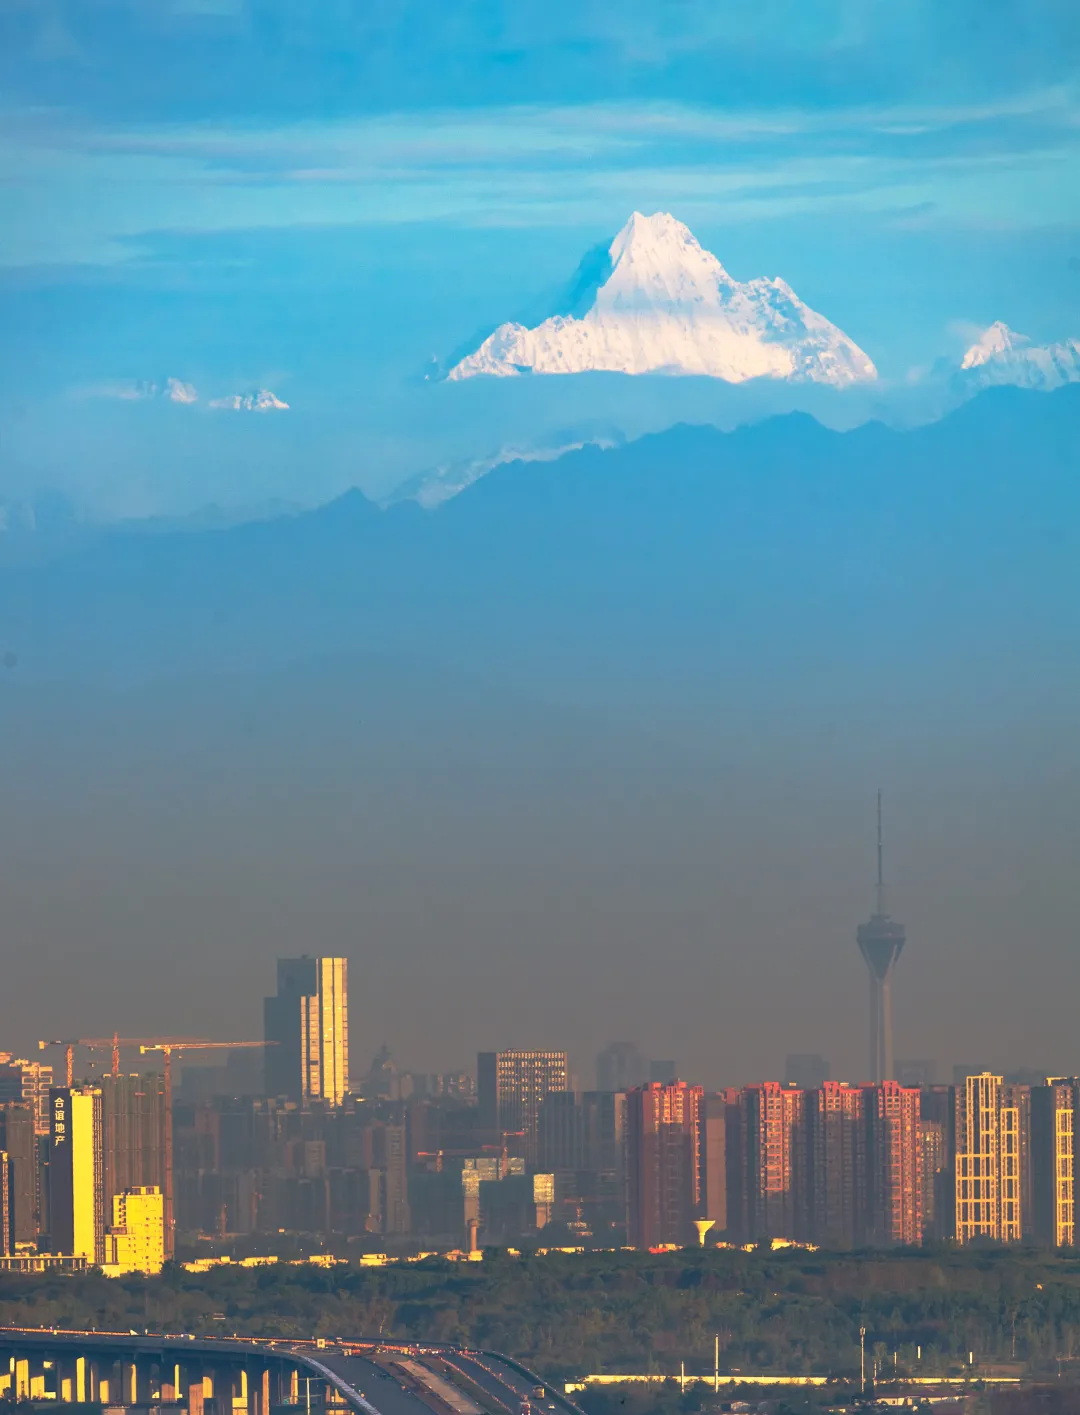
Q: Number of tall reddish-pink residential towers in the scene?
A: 4